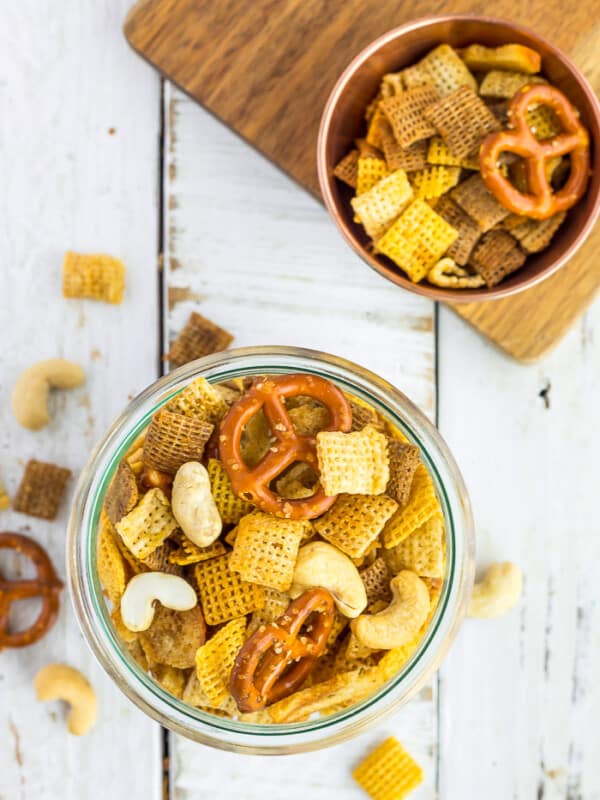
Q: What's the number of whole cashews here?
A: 7